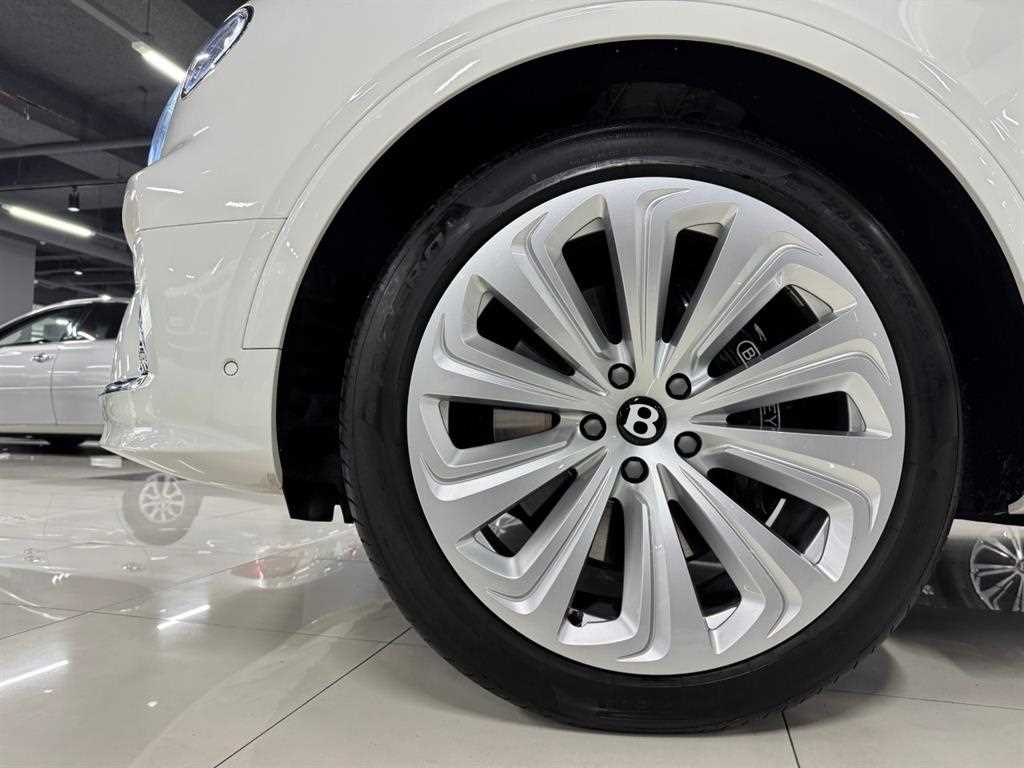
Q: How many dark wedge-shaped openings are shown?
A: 10